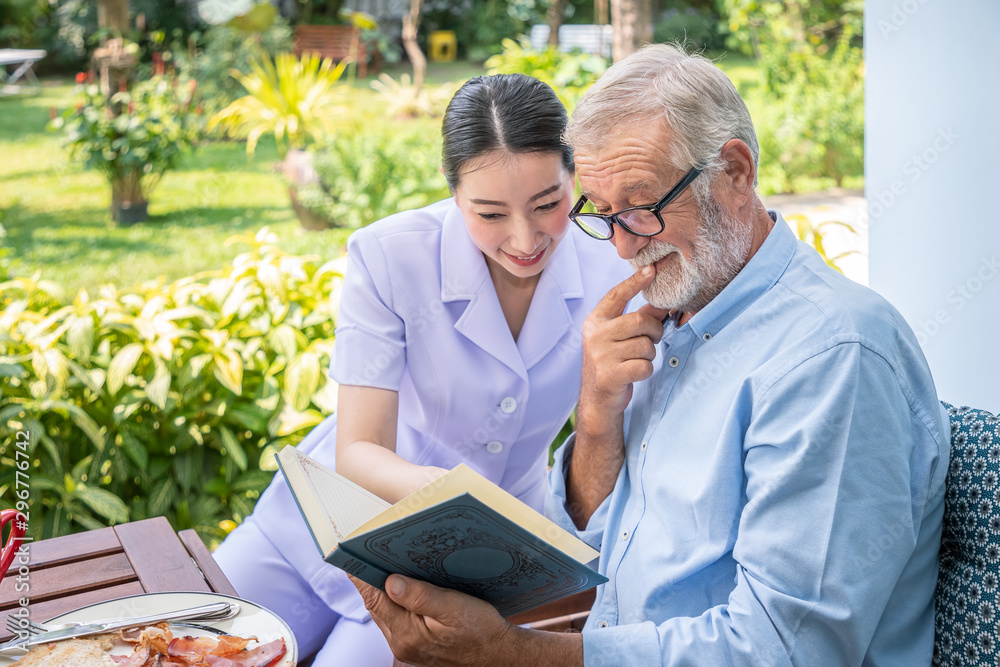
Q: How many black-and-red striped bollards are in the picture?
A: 0